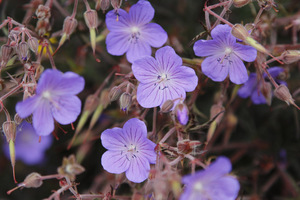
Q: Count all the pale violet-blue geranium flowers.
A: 8